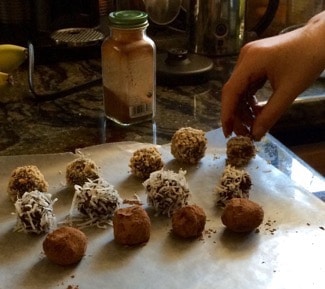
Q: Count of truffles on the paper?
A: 13